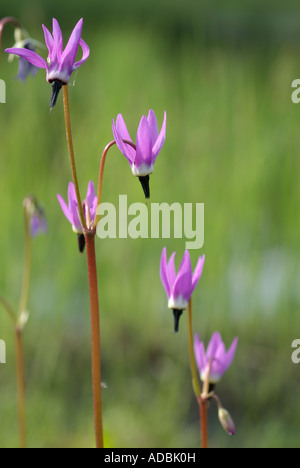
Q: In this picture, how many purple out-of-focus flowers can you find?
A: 2